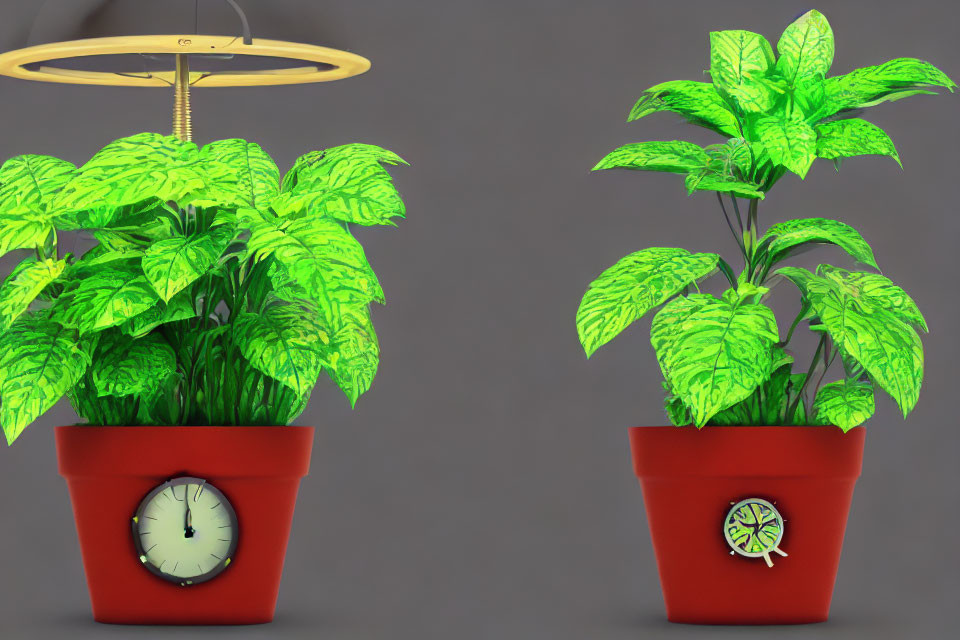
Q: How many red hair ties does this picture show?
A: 0